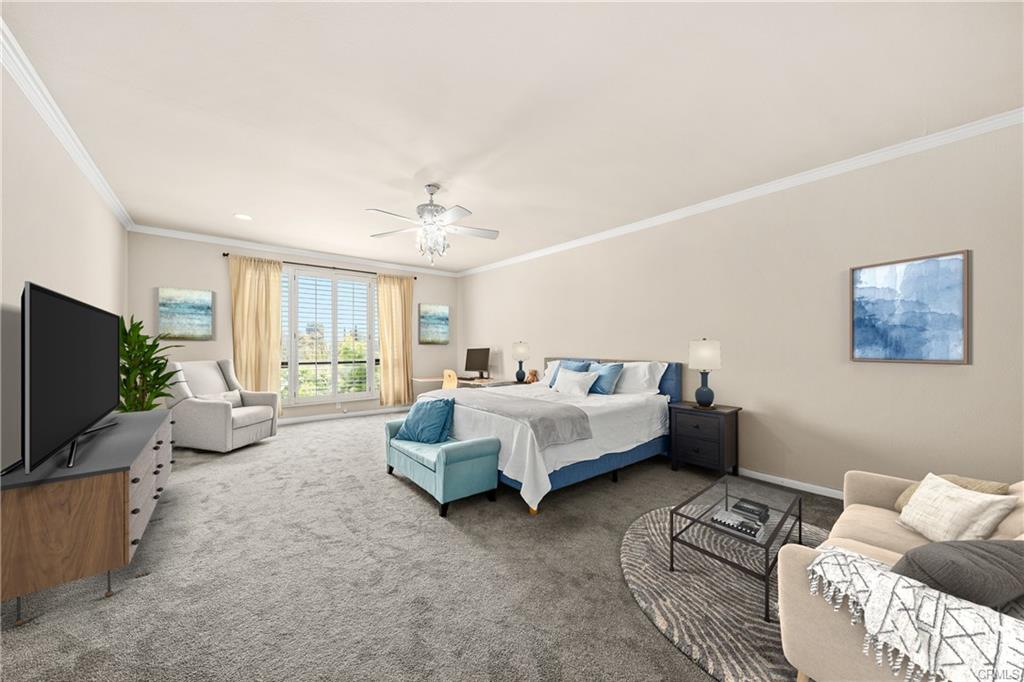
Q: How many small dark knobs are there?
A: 14